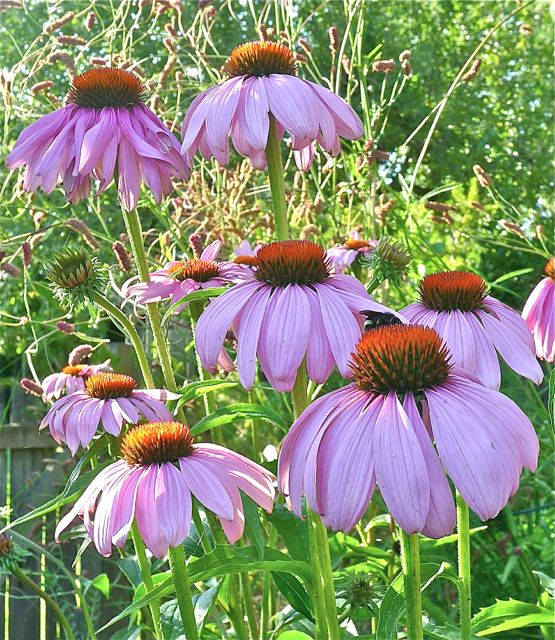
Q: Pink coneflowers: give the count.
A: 12